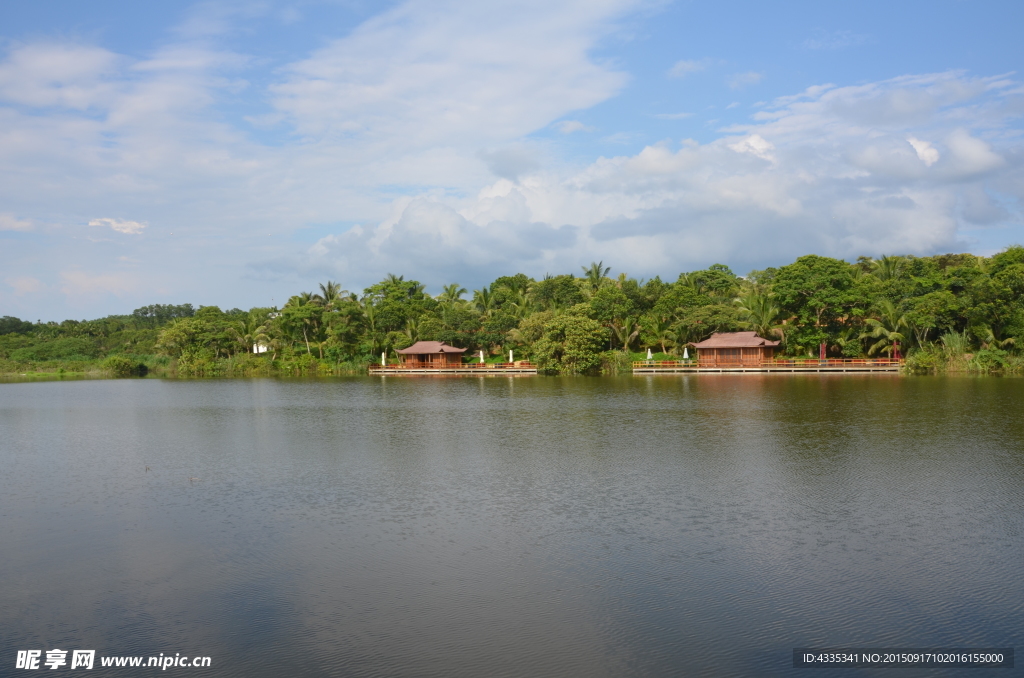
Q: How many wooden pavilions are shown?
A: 2